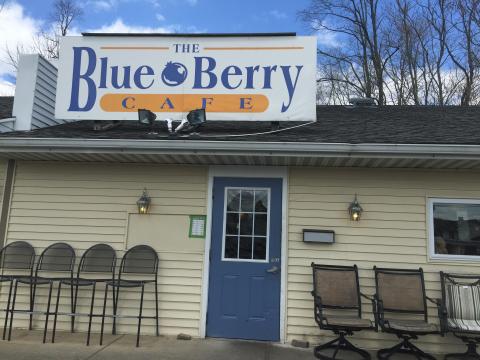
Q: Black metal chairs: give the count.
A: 4